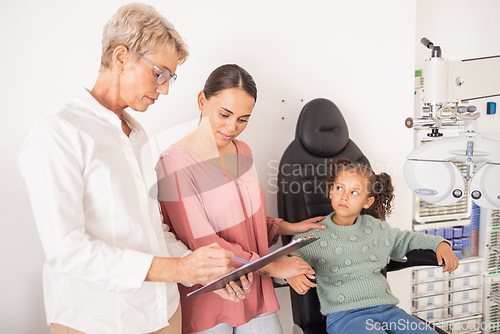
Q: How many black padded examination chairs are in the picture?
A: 1